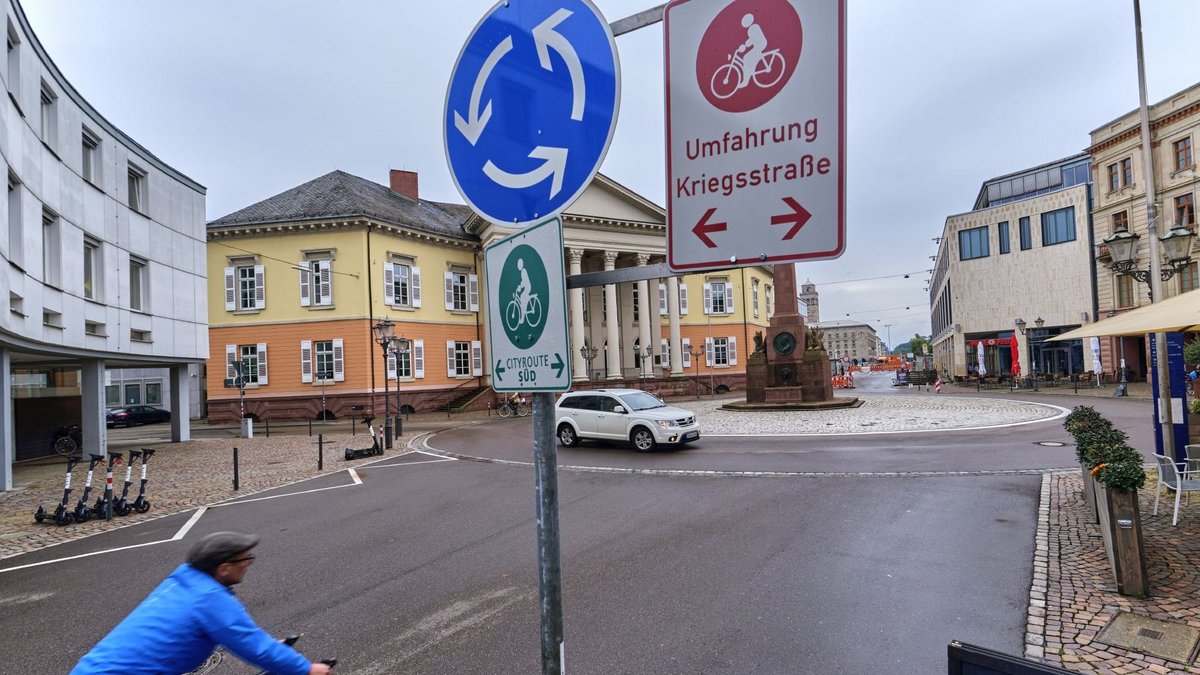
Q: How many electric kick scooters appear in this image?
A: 6